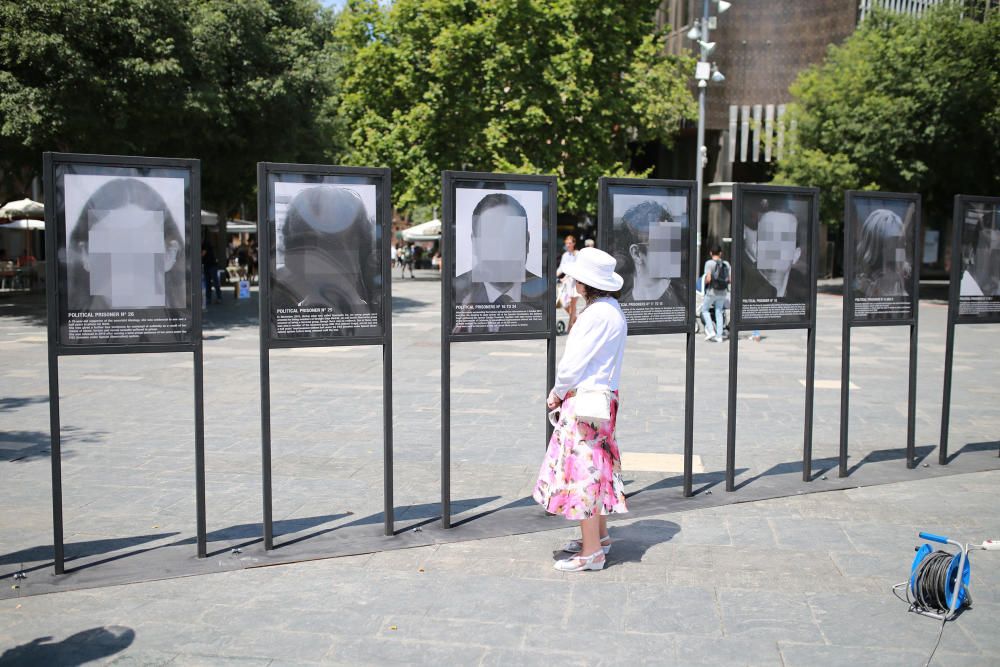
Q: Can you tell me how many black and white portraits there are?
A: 7